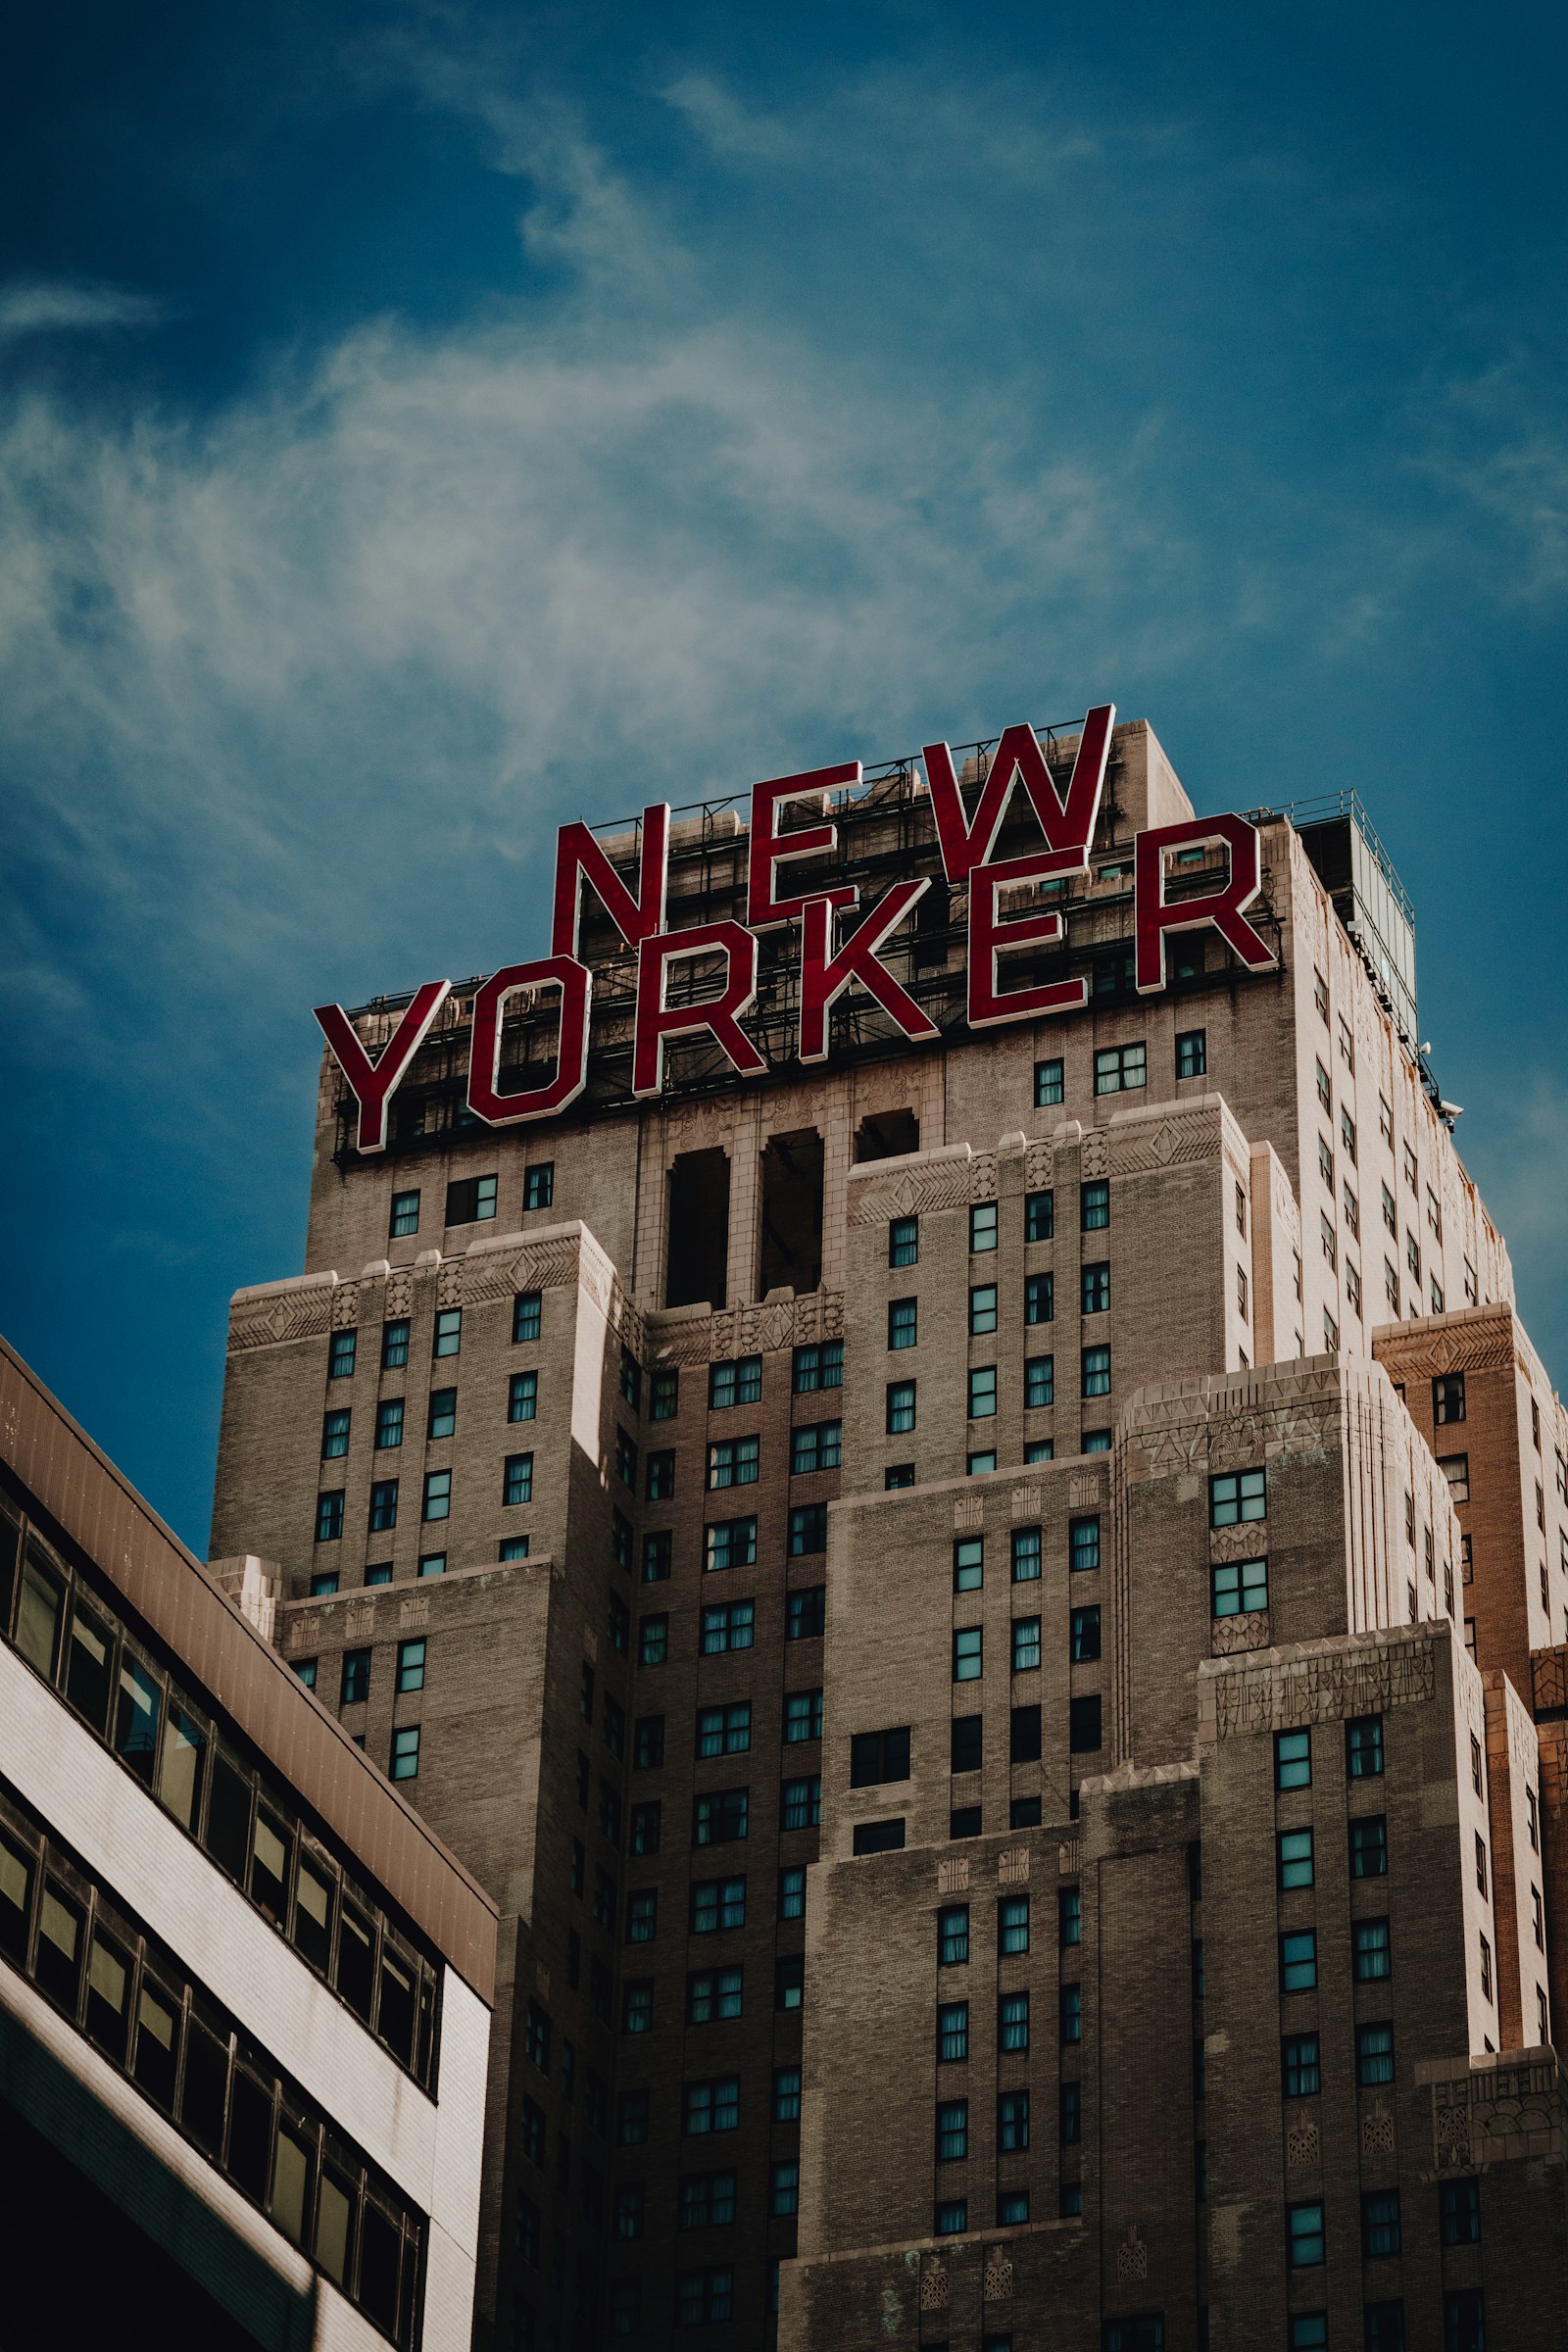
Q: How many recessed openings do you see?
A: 3